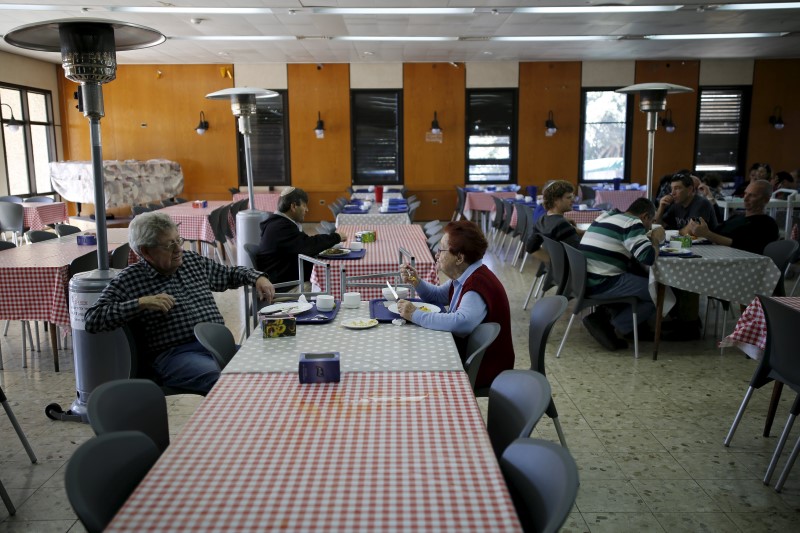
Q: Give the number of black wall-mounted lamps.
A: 7